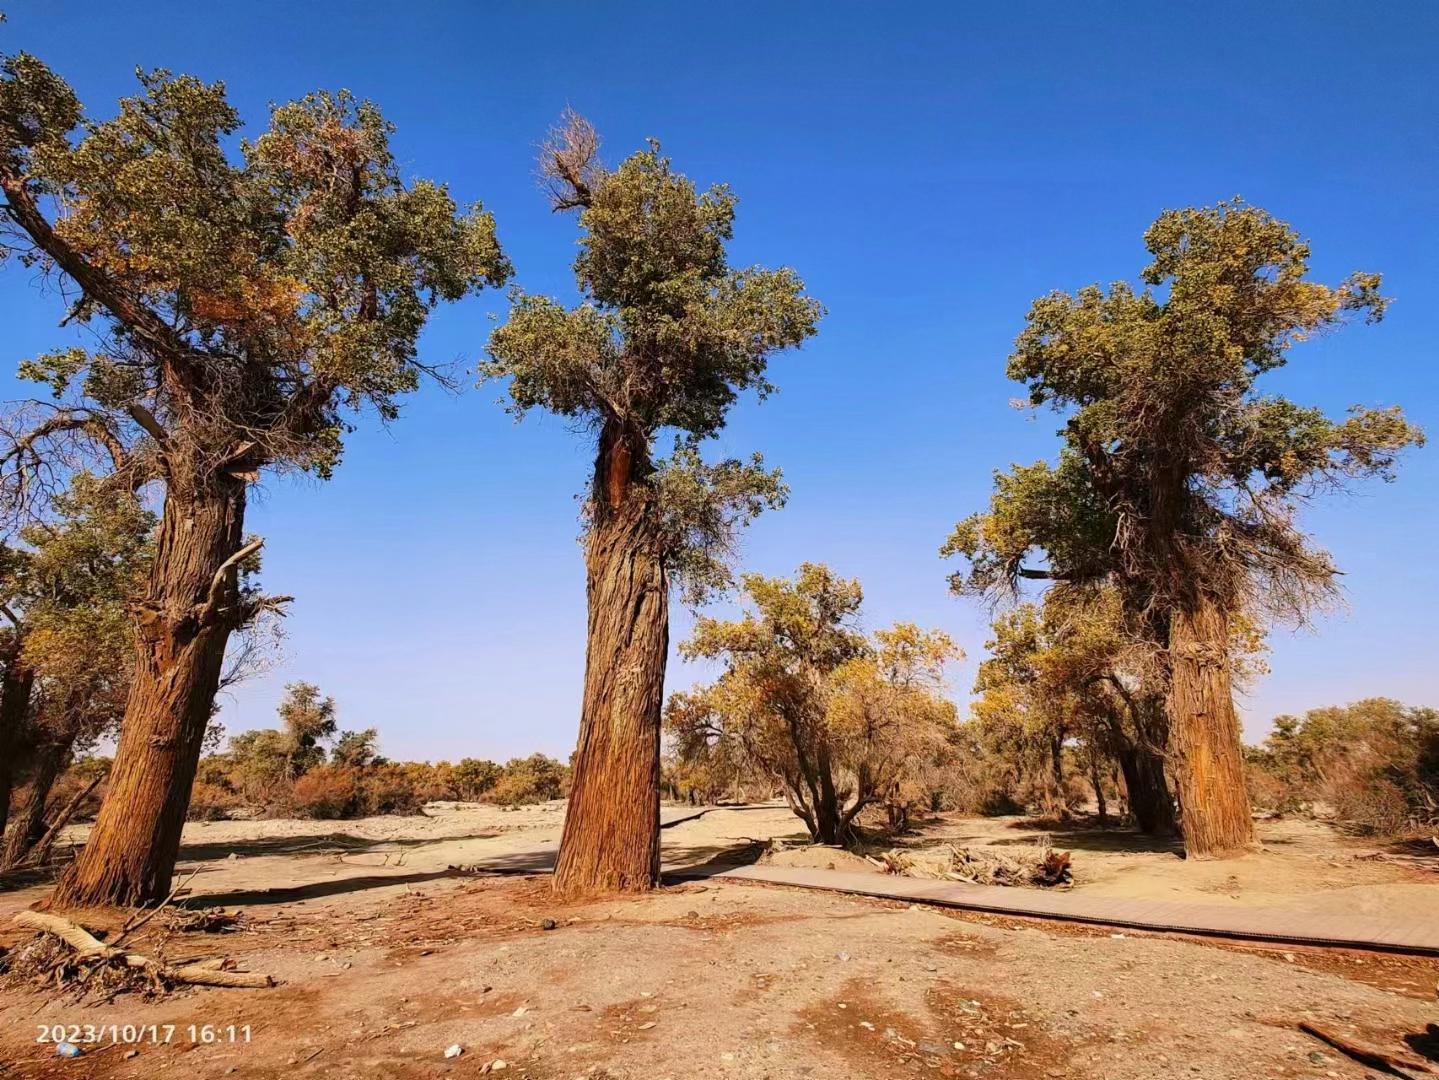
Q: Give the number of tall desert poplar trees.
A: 3